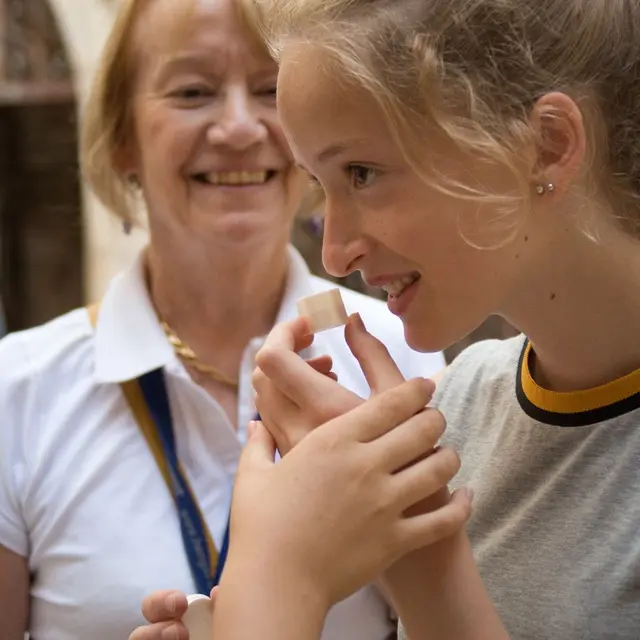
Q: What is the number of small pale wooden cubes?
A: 1